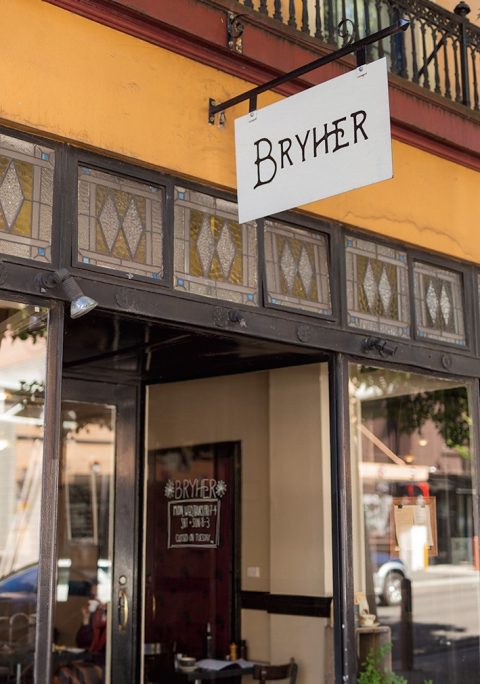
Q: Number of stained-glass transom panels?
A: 6